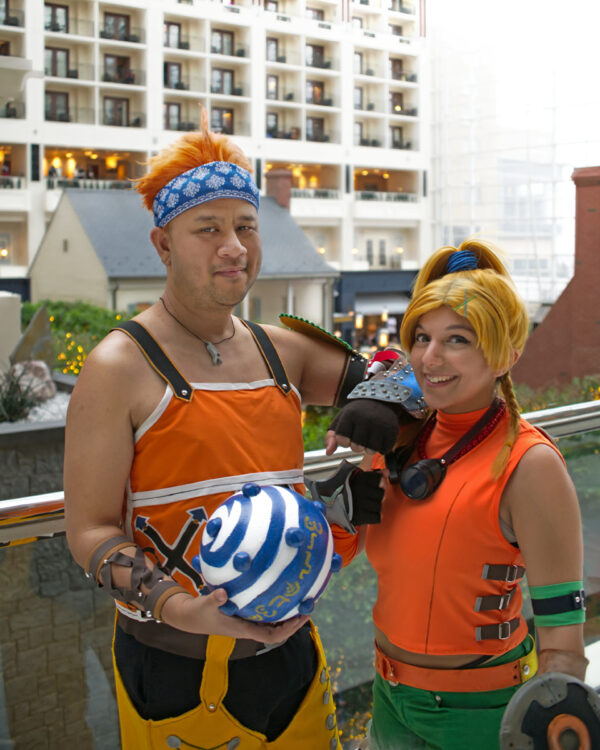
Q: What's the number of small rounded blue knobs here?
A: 9